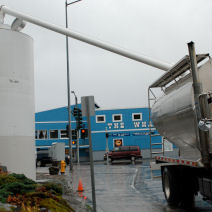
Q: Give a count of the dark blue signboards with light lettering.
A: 2